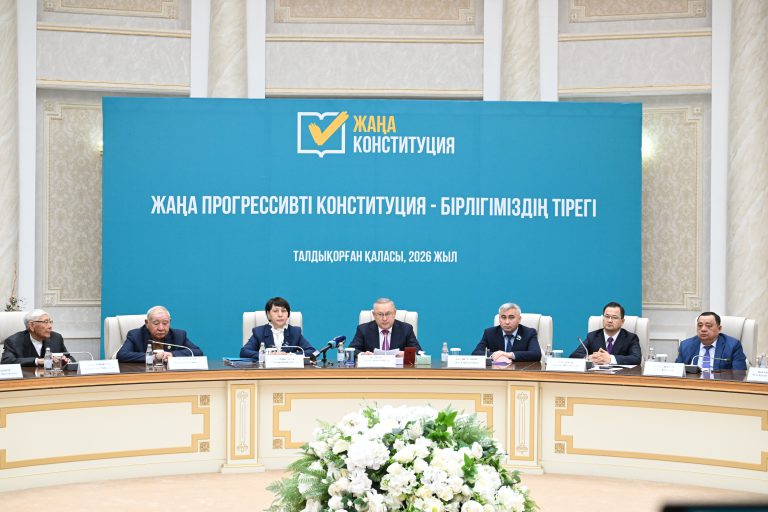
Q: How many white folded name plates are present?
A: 9